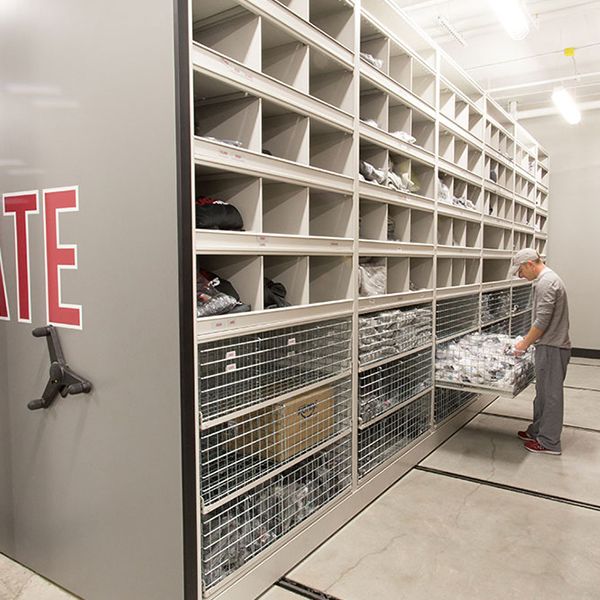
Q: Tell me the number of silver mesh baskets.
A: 13